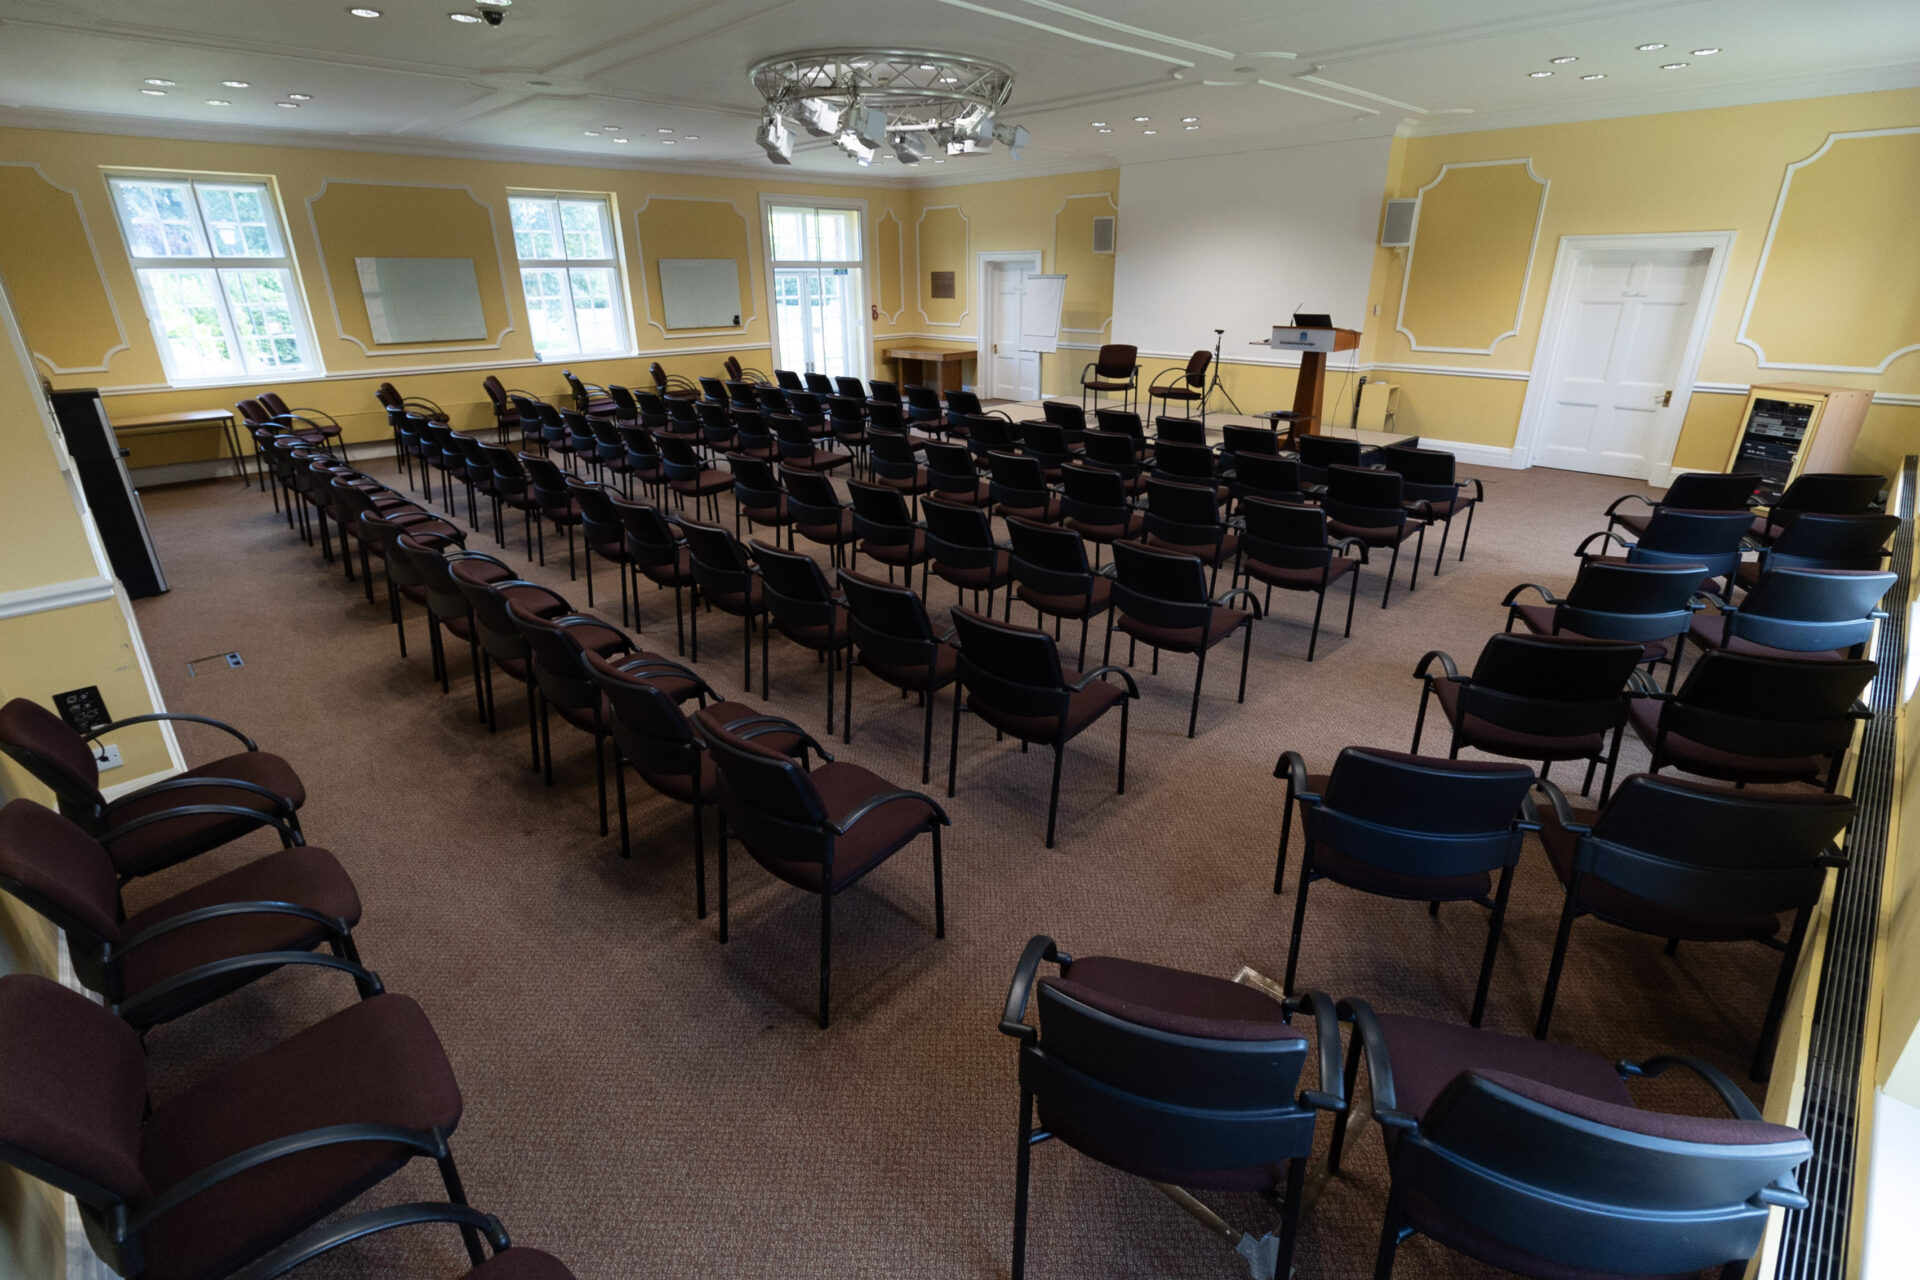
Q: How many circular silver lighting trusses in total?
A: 1